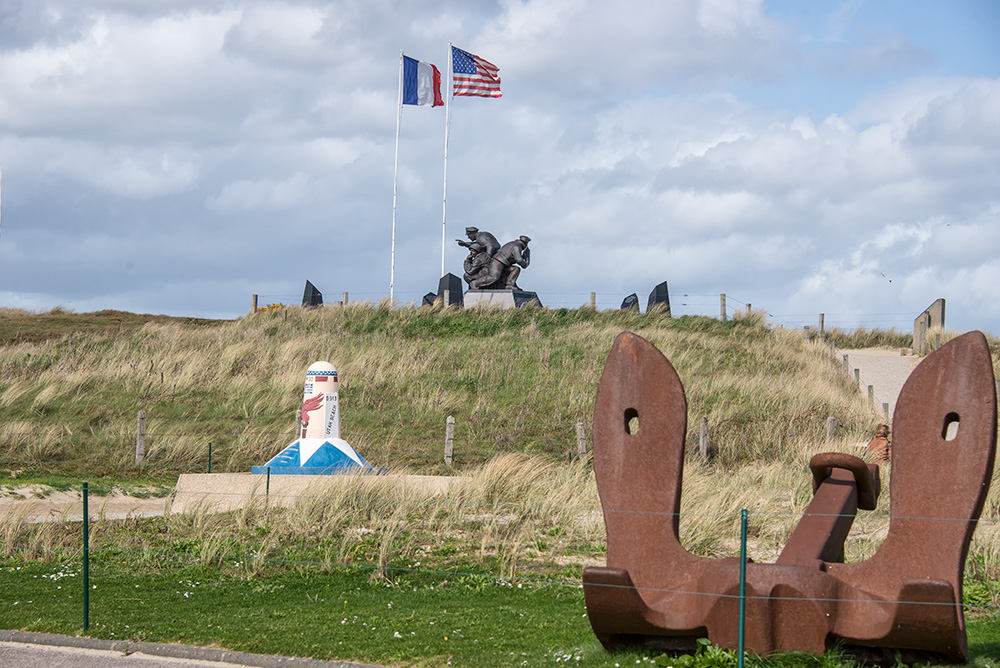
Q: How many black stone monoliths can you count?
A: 5